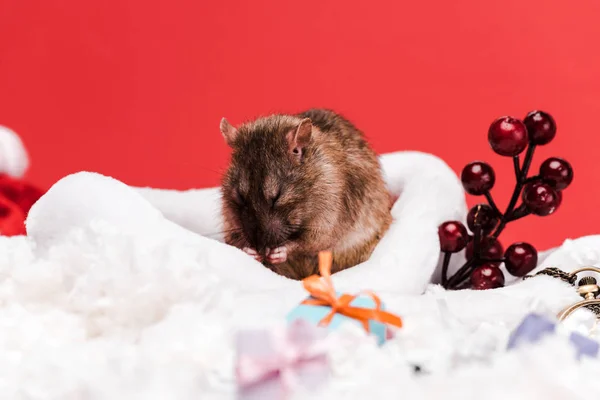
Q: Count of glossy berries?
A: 10